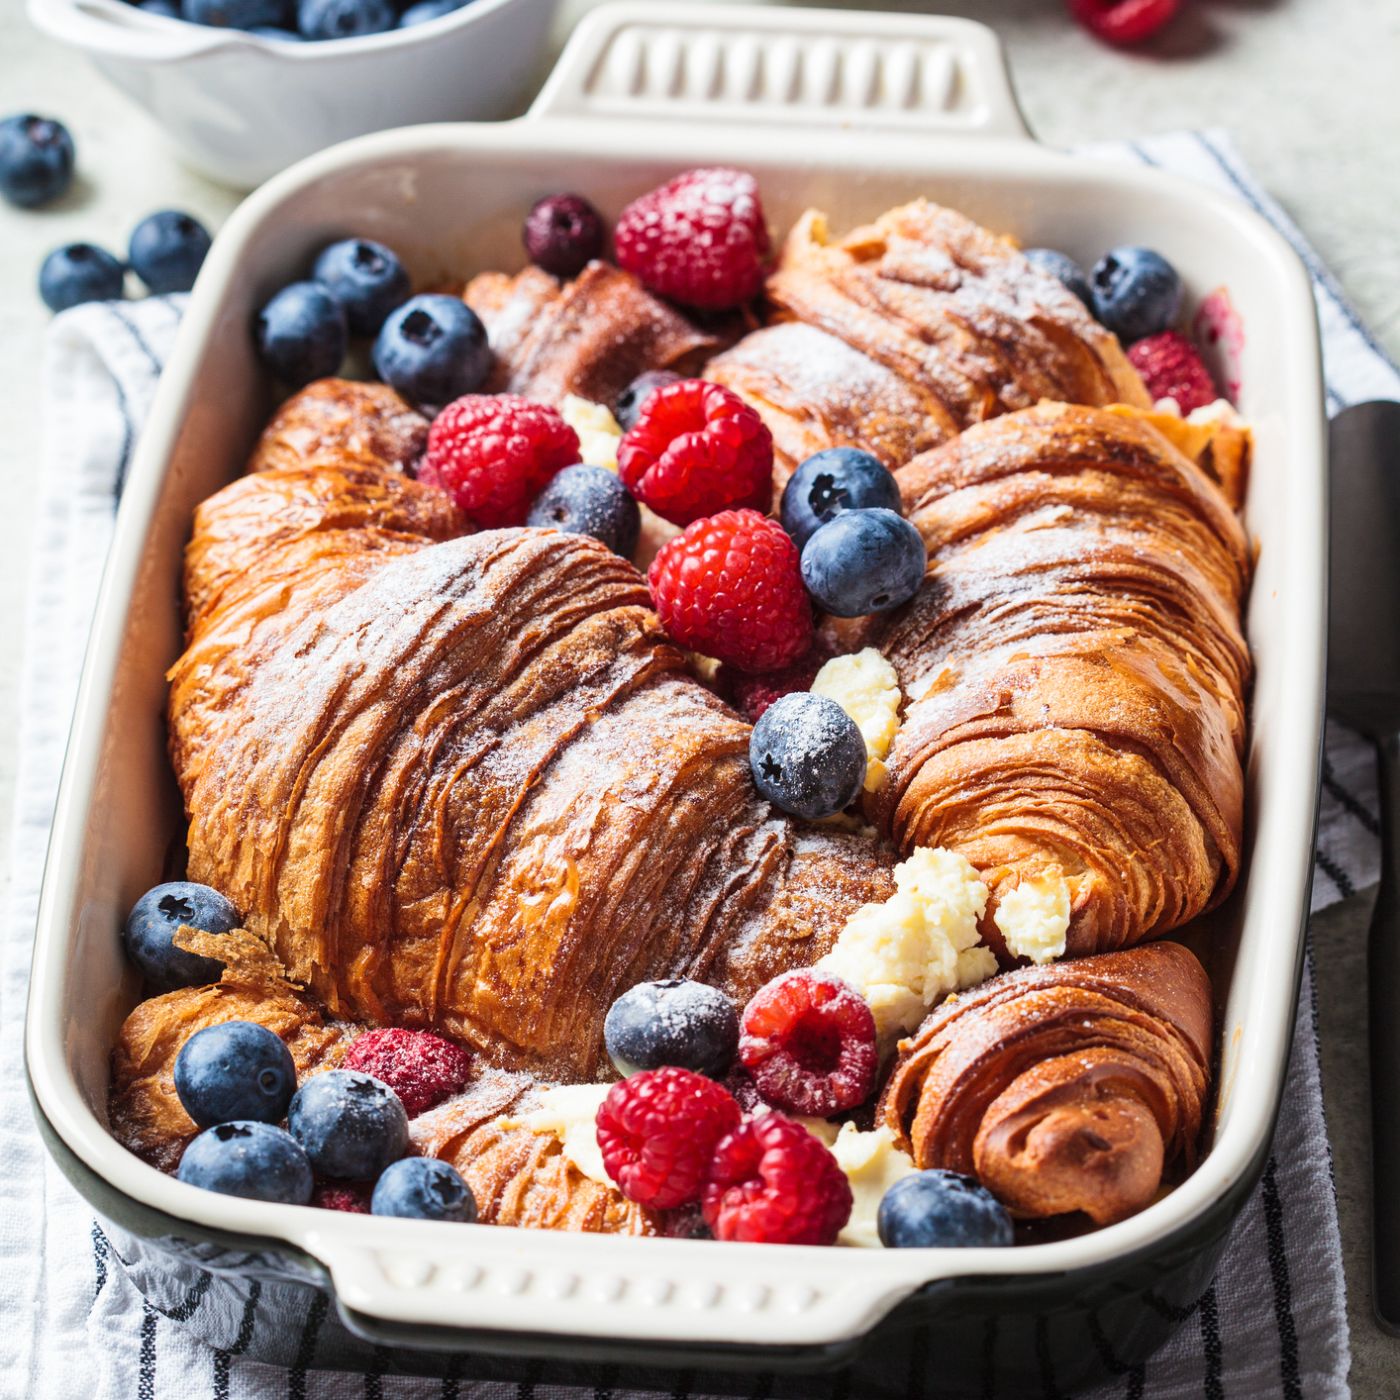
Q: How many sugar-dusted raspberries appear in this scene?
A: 3